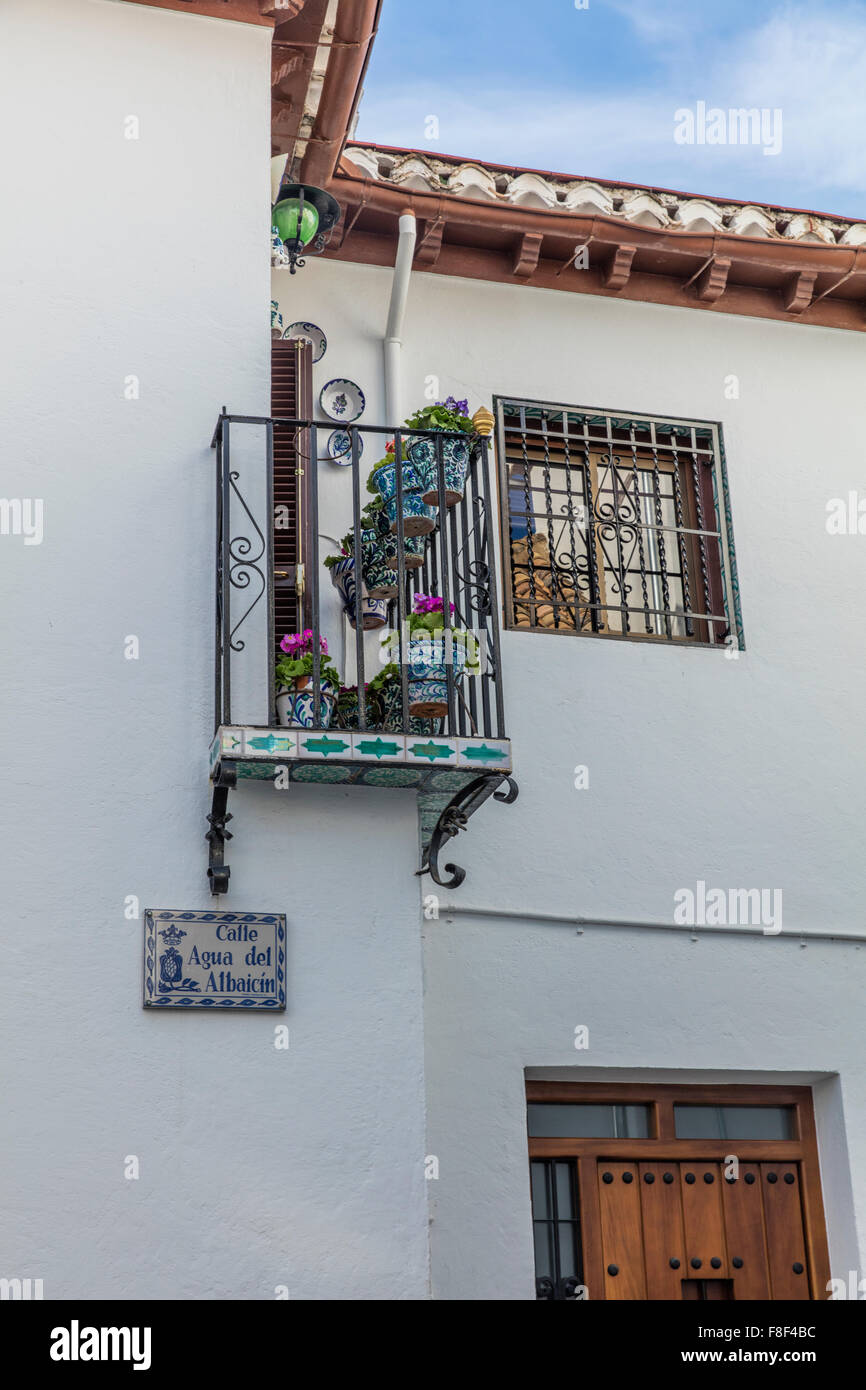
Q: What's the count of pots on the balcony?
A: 9